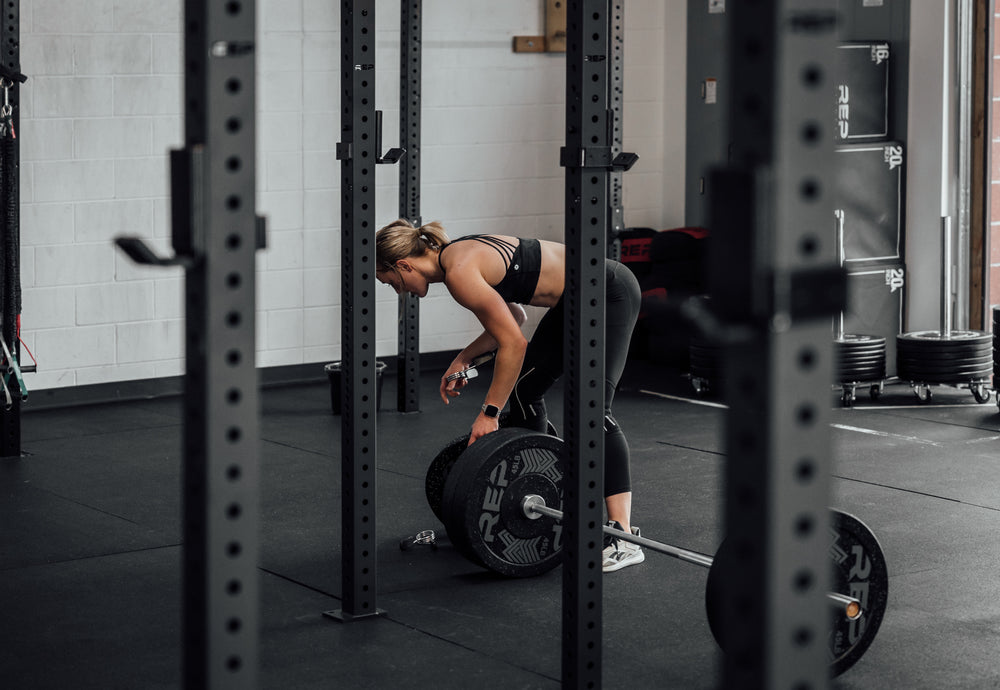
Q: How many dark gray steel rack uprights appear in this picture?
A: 7